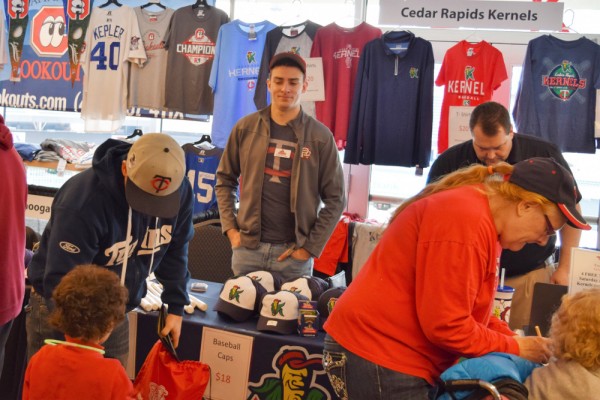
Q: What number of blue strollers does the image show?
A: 1